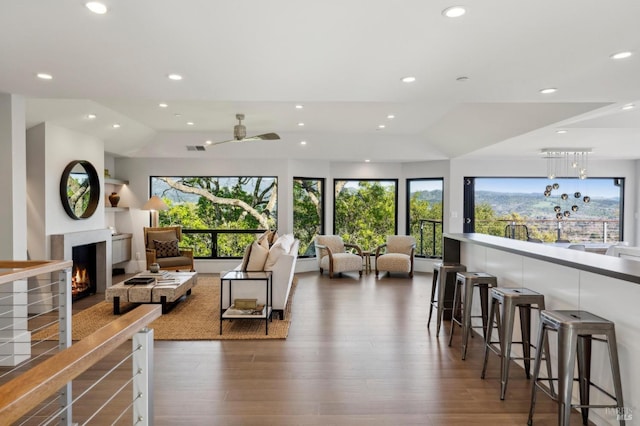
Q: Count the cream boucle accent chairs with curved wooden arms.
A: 2